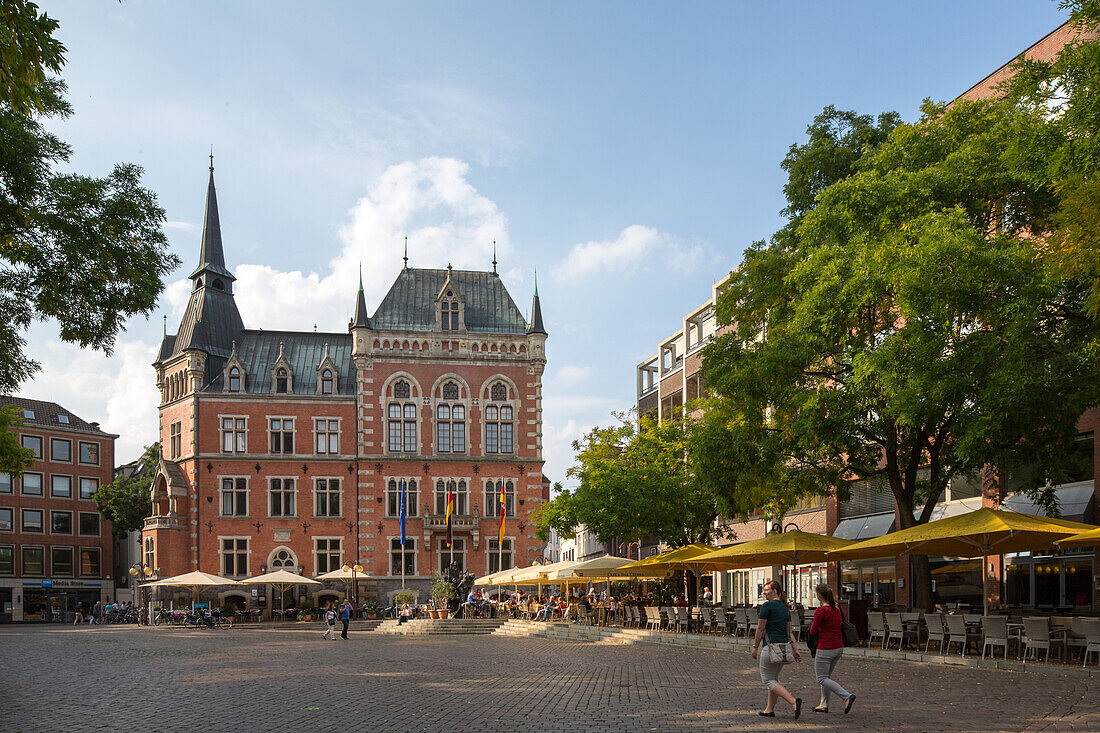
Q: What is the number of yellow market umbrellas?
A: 4